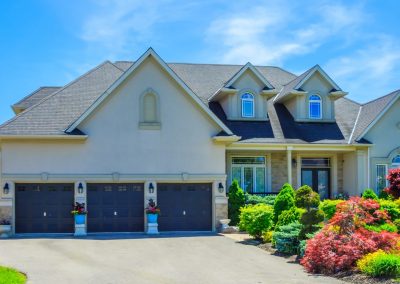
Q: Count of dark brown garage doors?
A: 3